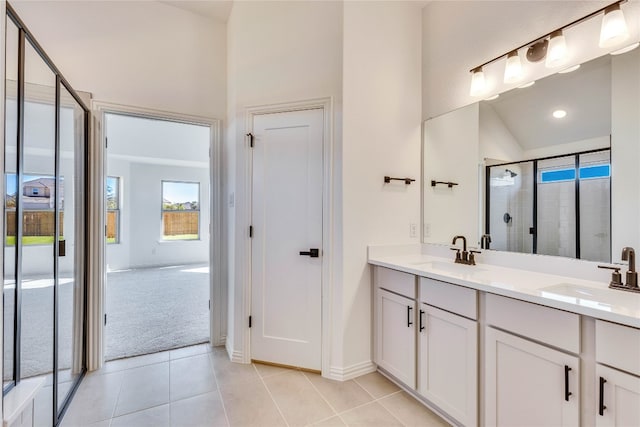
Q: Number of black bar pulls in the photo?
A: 4